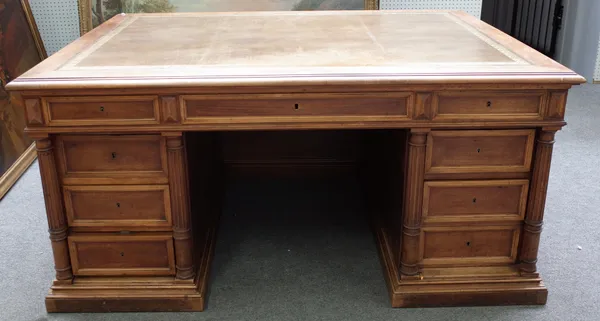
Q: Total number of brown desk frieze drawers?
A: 3